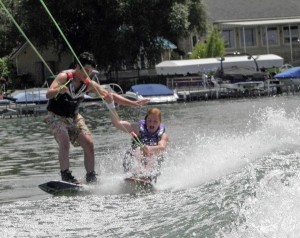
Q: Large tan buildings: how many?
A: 1